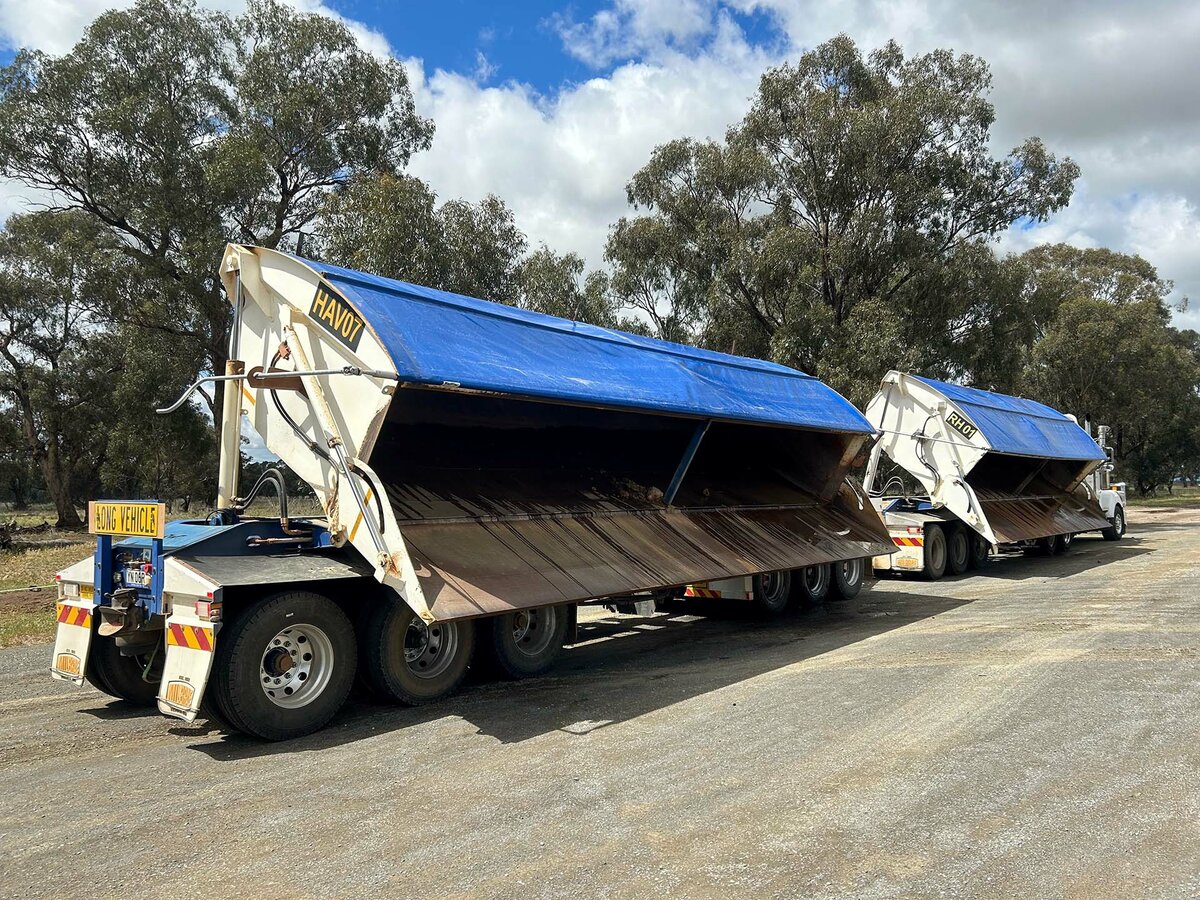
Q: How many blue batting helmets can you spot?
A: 0